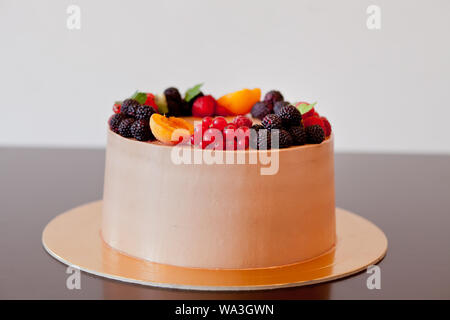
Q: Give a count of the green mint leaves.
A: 3